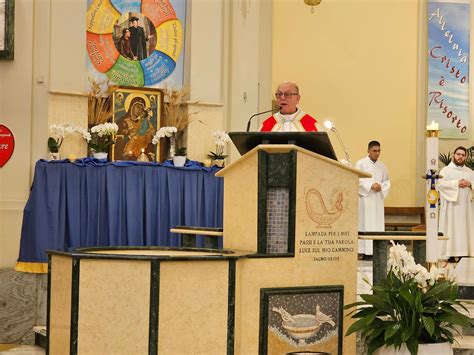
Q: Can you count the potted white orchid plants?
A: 5